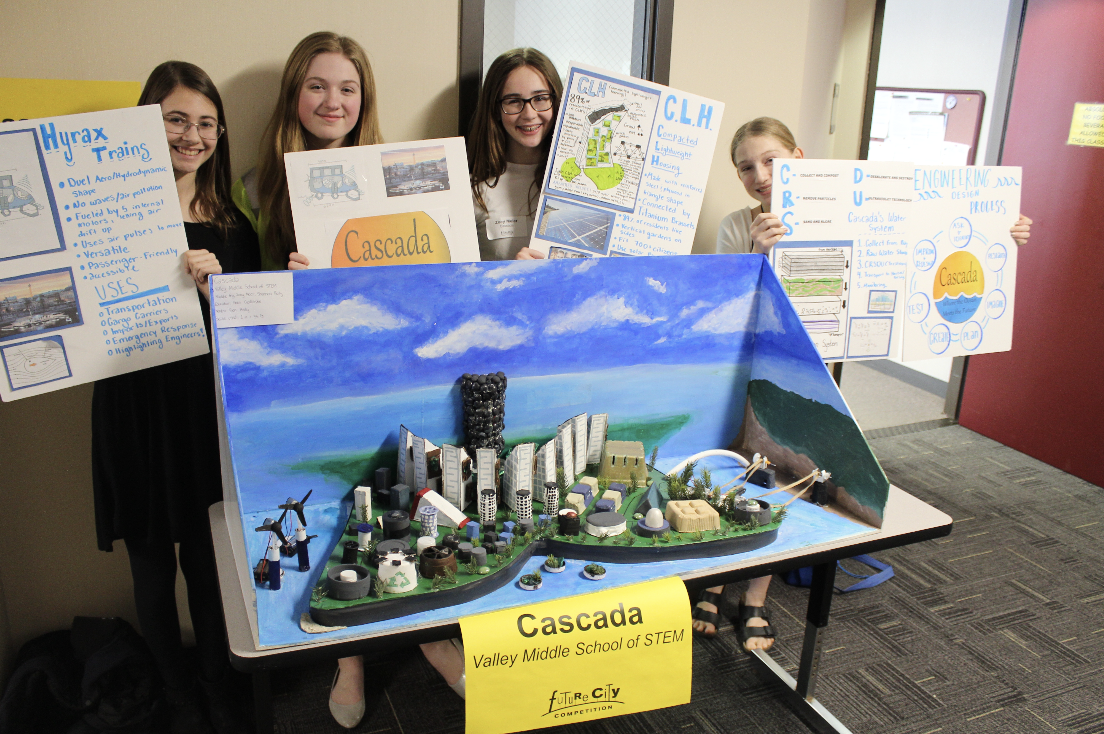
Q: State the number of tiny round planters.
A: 3